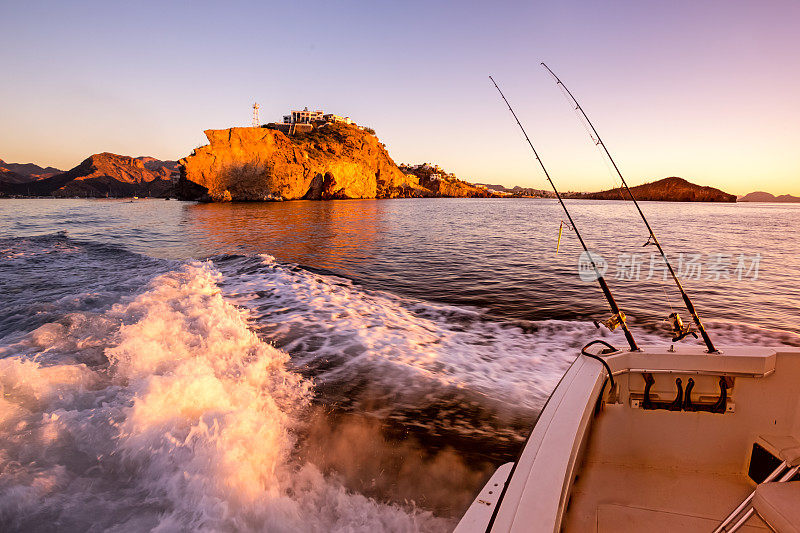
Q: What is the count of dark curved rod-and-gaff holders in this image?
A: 4